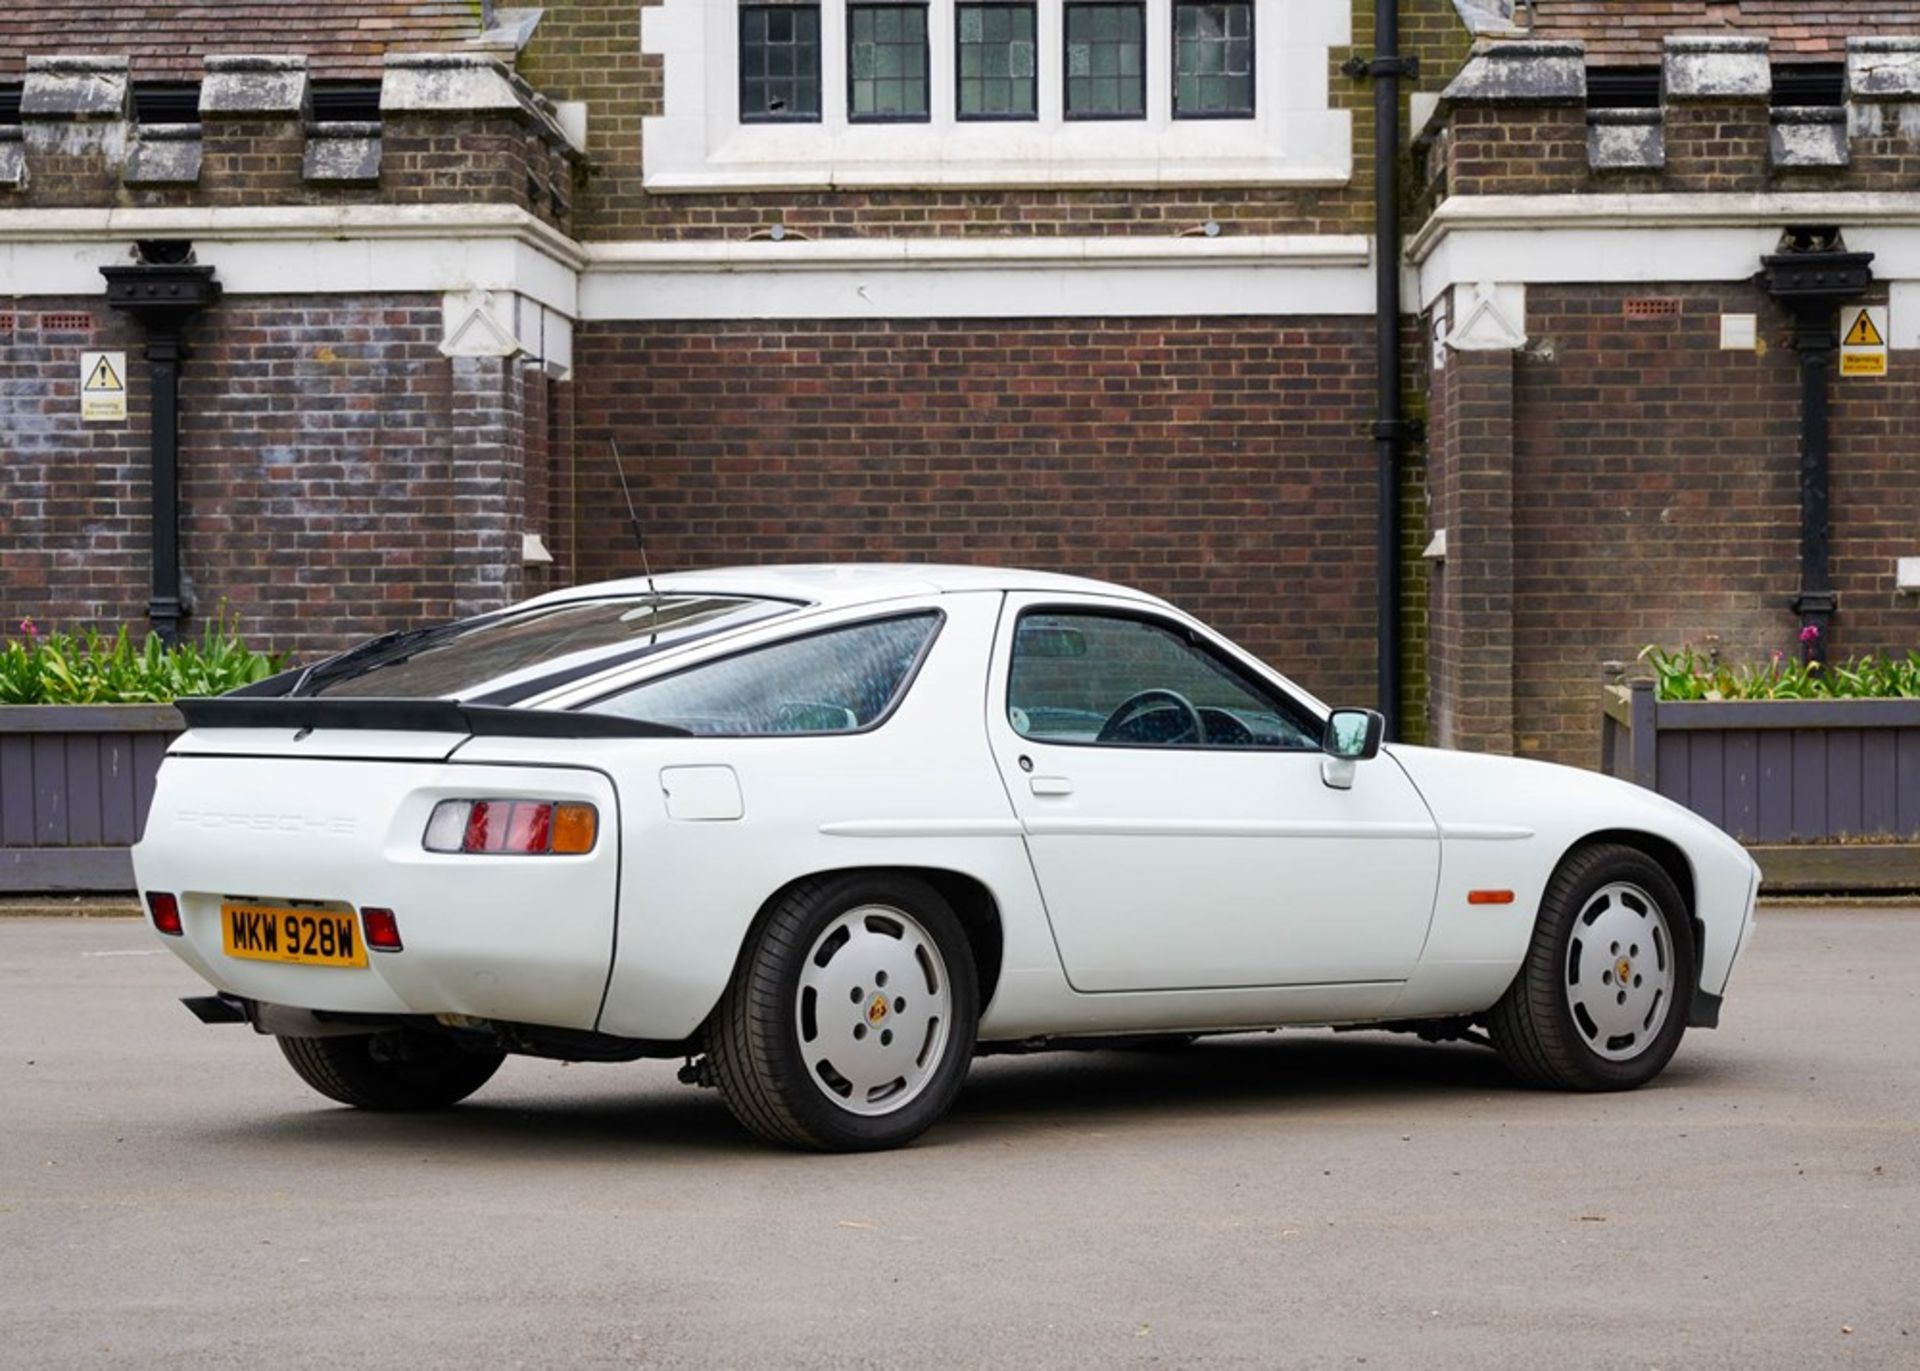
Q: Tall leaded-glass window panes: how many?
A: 5